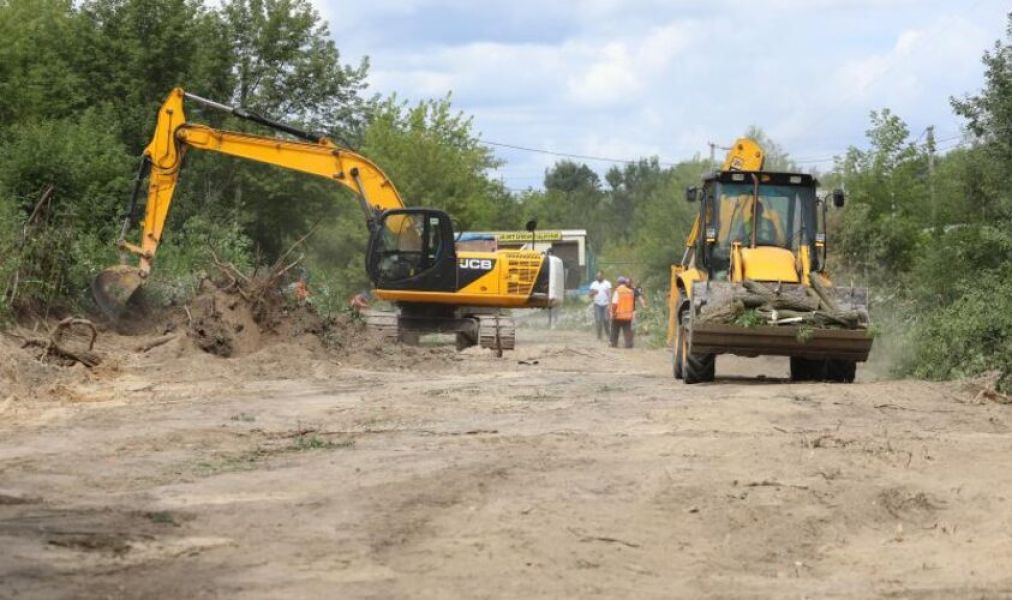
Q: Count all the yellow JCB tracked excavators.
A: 1